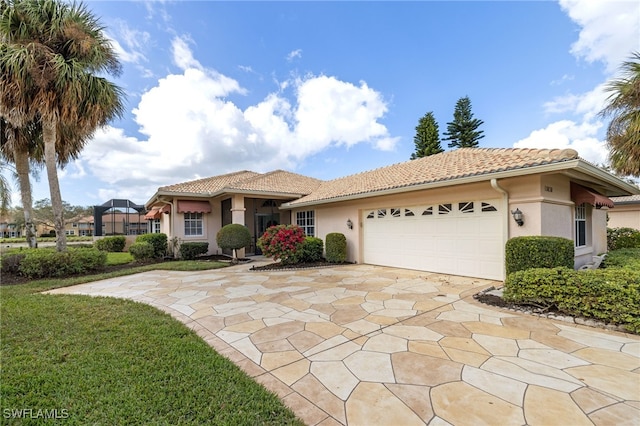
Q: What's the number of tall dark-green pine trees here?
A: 2